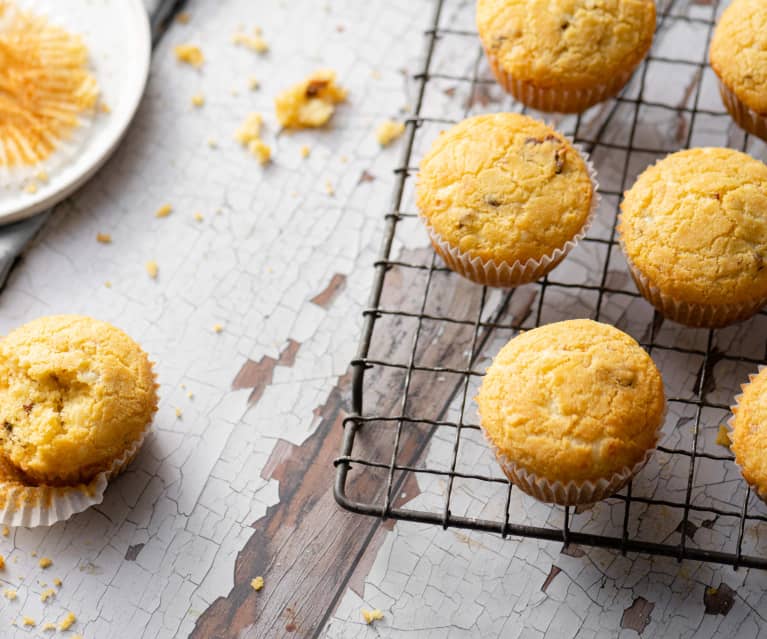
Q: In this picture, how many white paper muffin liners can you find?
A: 8